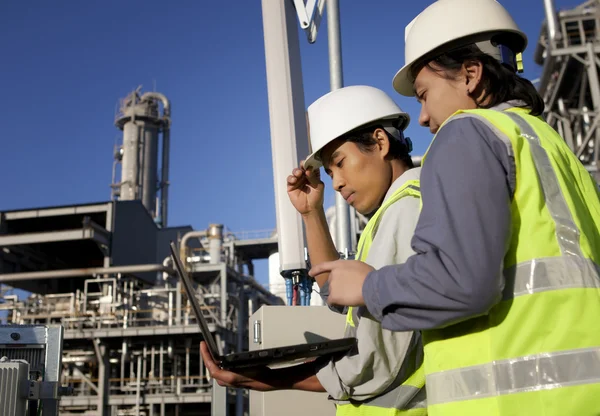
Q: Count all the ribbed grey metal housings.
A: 1